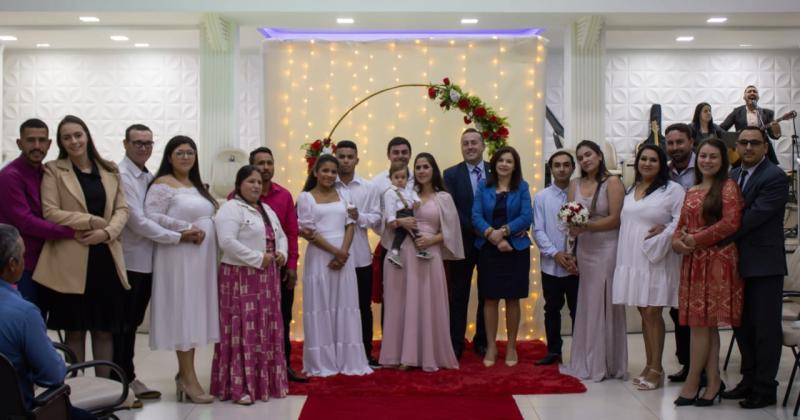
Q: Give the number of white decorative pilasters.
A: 2